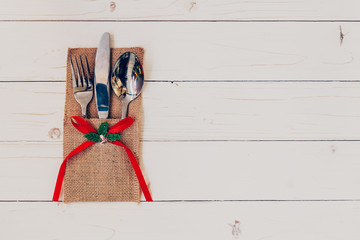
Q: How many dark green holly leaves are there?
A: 3